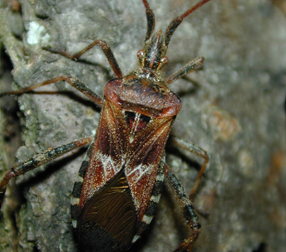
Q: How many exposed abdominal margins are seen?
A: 2